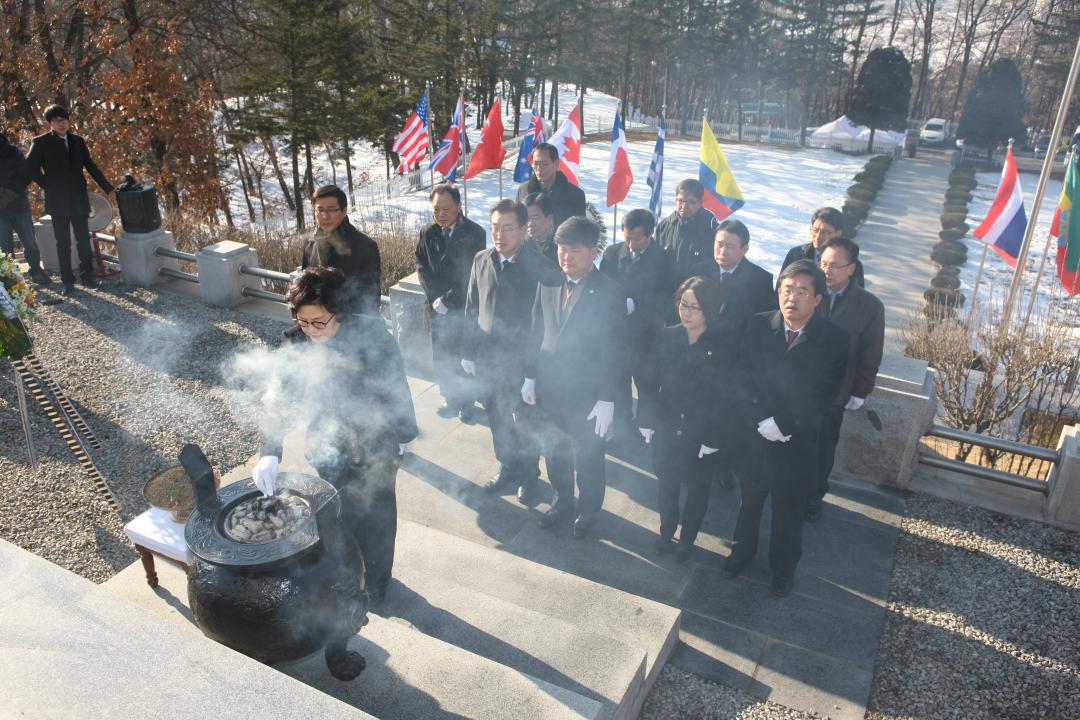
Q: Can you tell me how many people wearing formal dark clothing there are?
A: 15